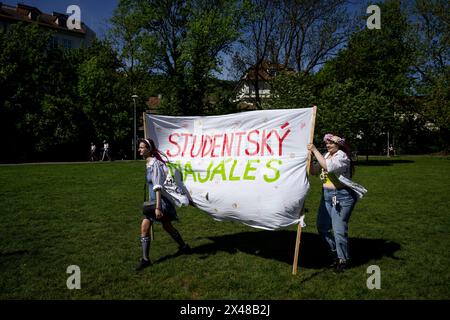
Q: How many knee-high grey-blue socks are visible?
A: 2